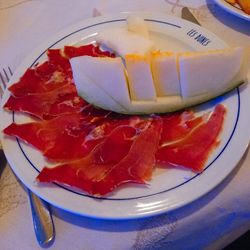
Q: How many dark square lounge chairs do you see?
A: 0